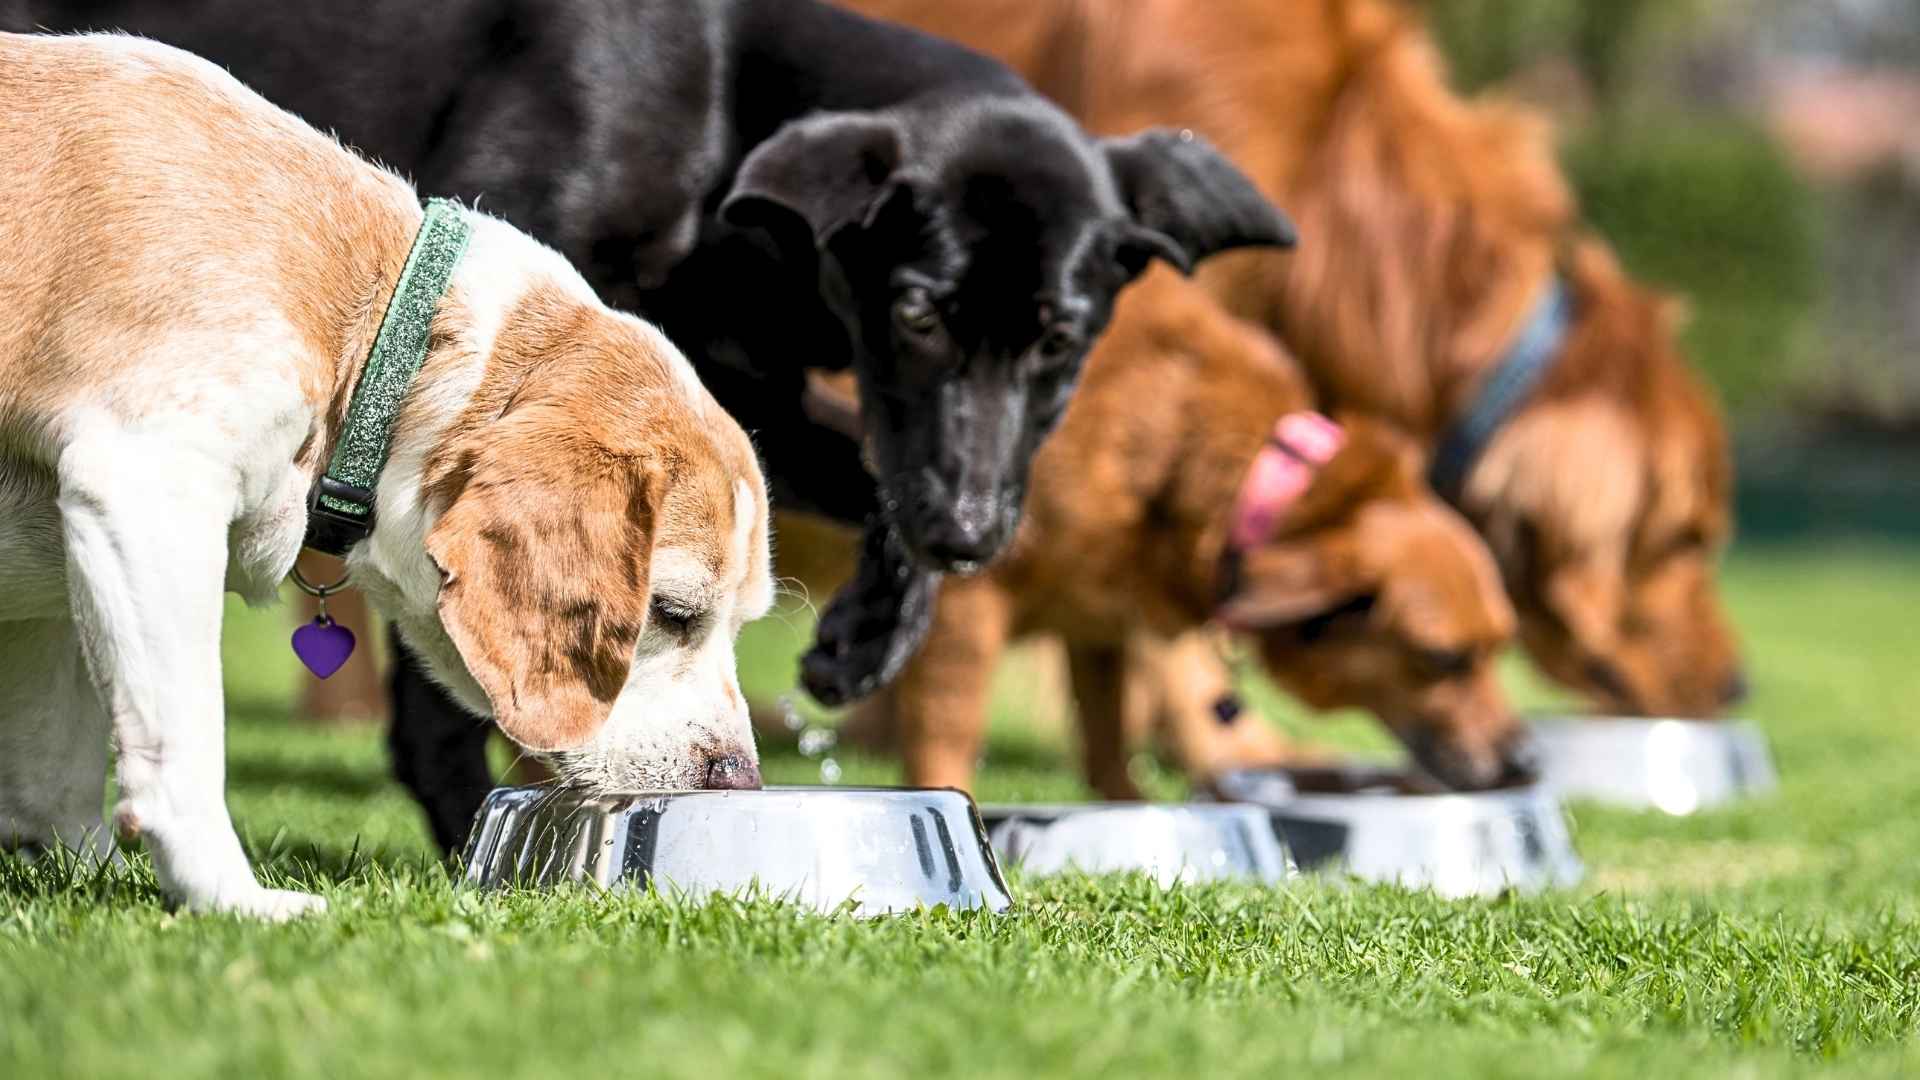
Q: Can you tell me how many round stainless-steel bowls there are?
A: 4